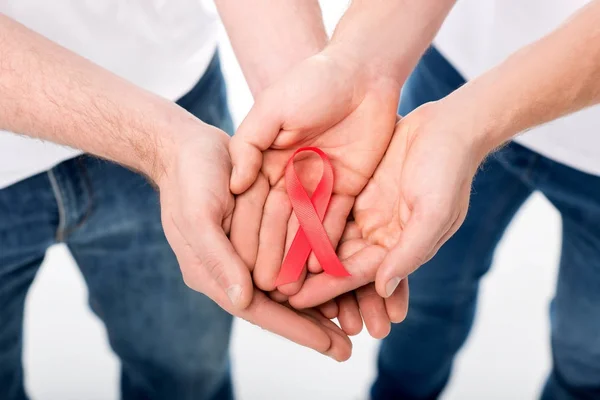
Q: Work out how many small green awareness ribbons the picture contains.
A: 0